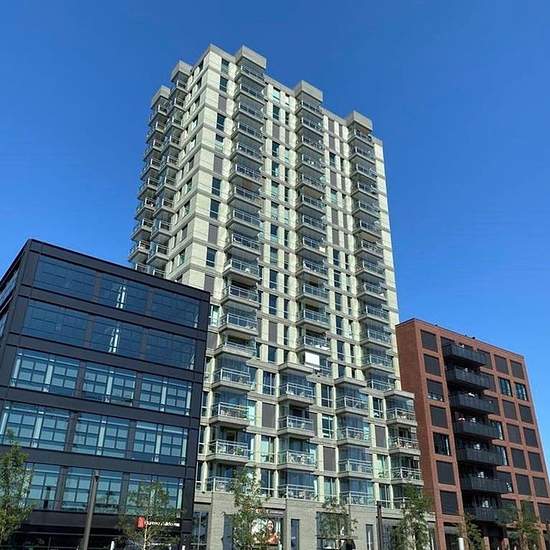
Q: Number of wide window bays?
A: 15